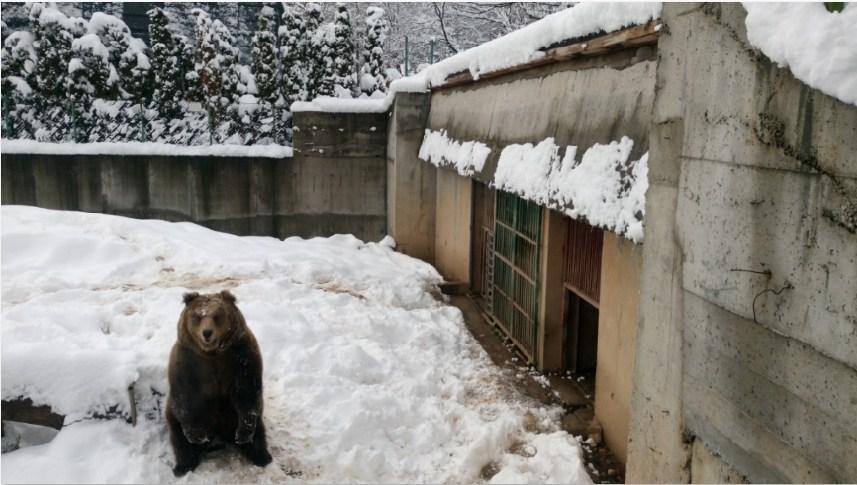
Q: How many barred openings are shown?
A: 2